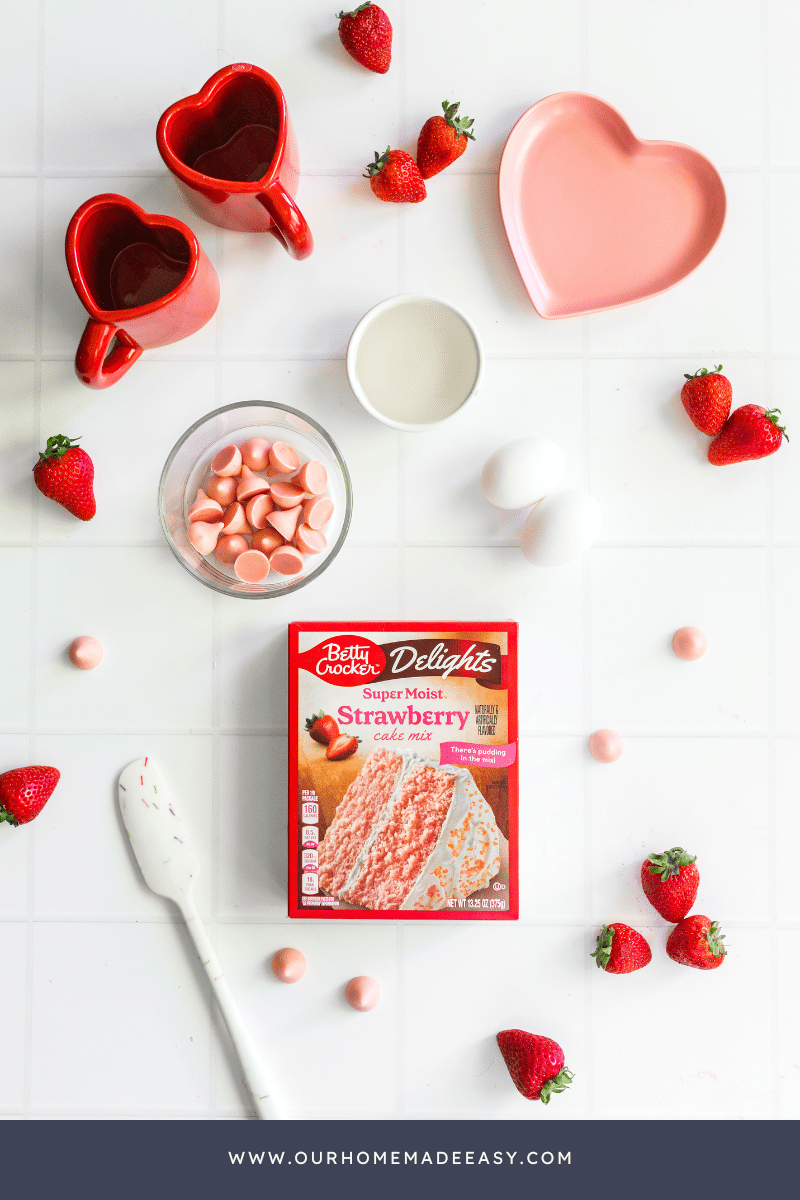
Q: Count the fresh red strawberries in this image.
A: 11